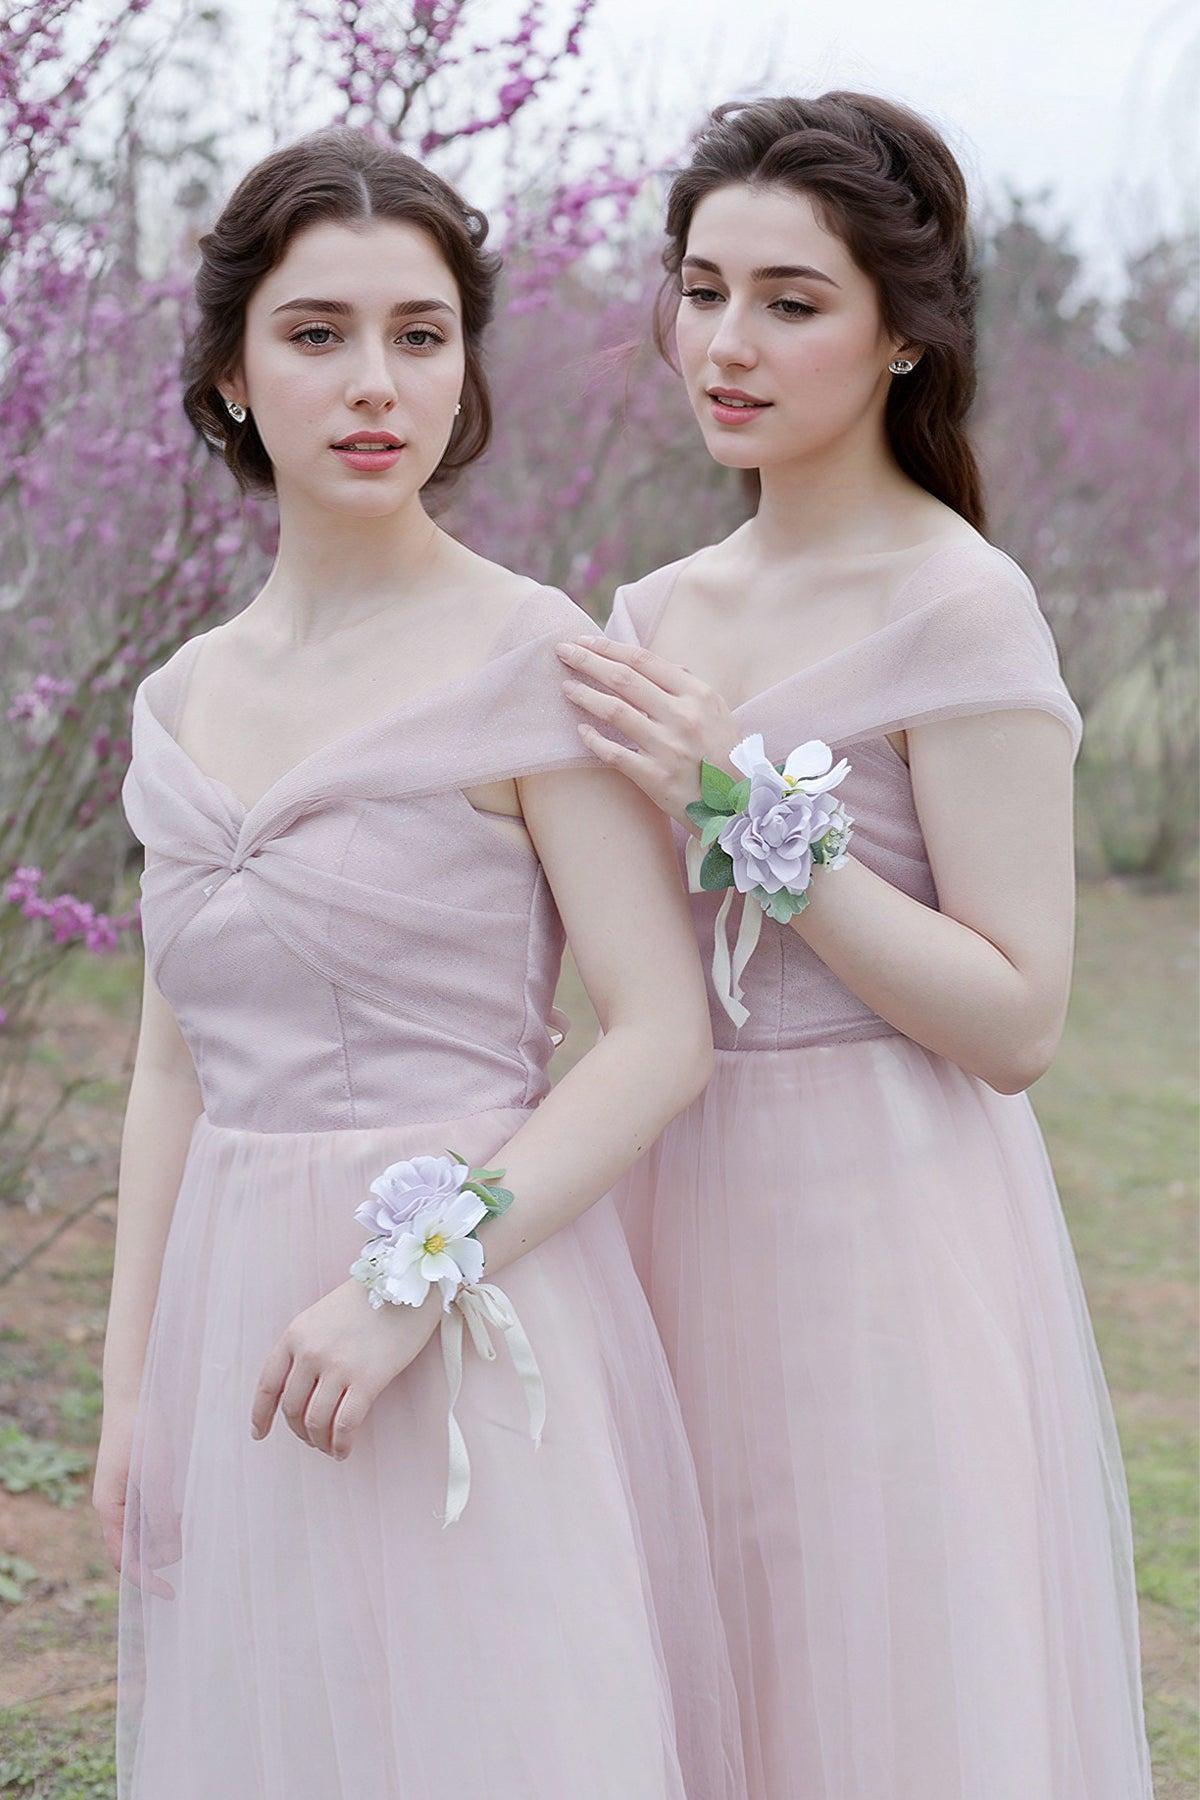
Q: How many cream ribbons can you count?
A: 2